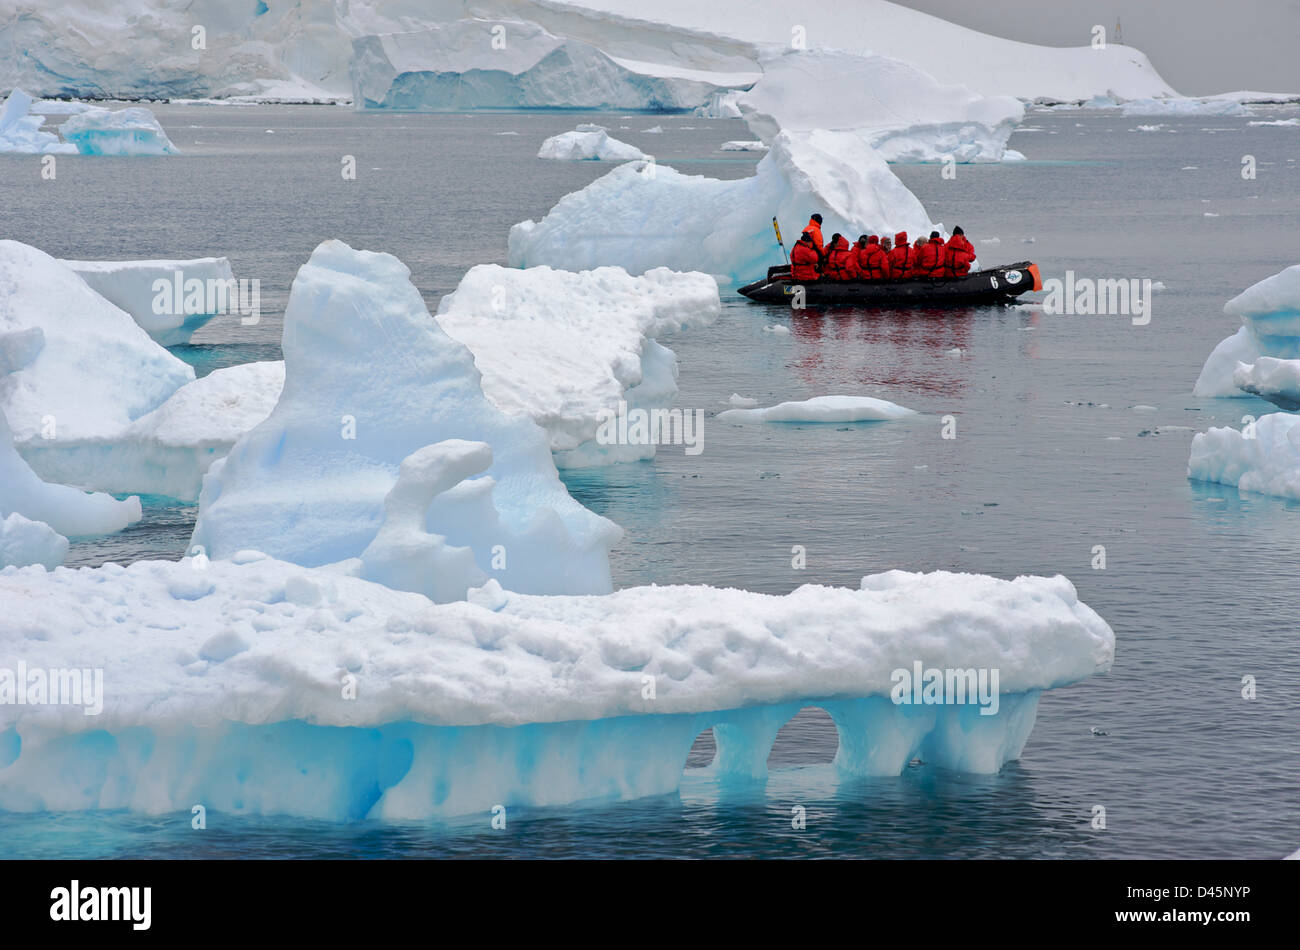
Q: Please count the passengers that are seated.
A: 10